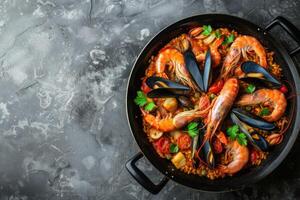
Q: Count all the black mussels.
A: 5